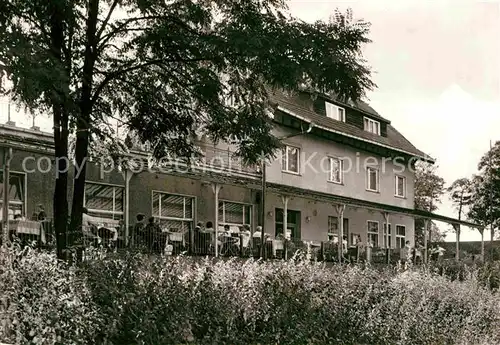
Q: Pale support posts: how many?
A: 9